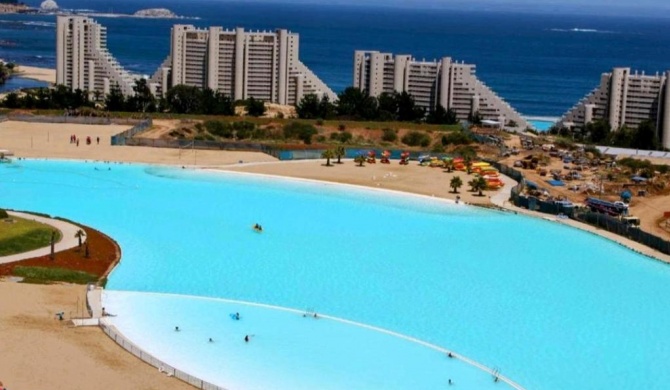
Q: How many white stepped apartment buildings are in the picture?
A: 4